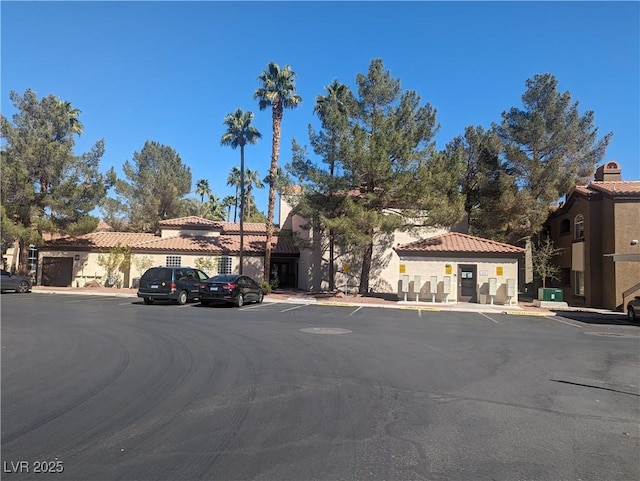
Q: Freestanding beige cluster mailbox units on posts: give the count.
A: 6